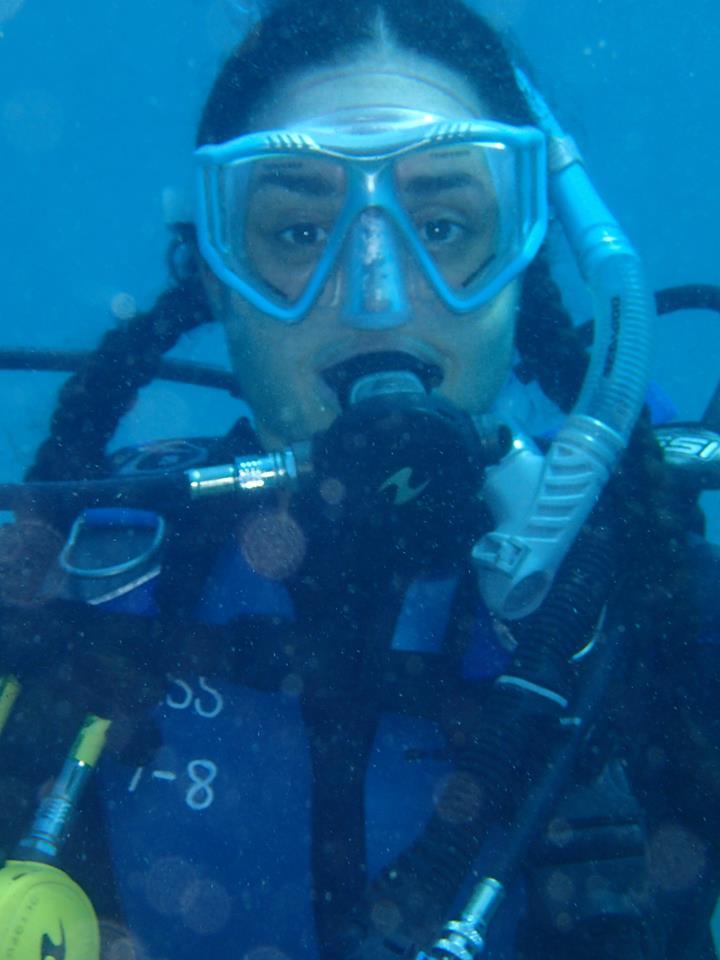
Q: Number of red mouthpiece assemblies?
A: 0